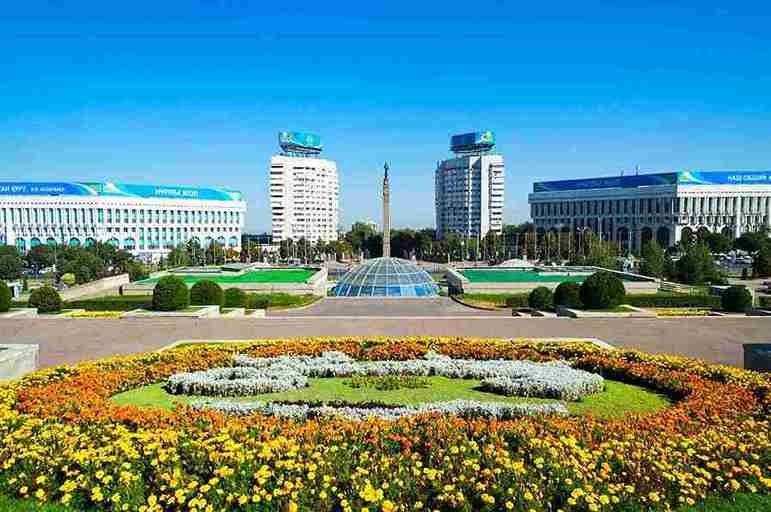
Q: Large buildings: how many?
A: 4